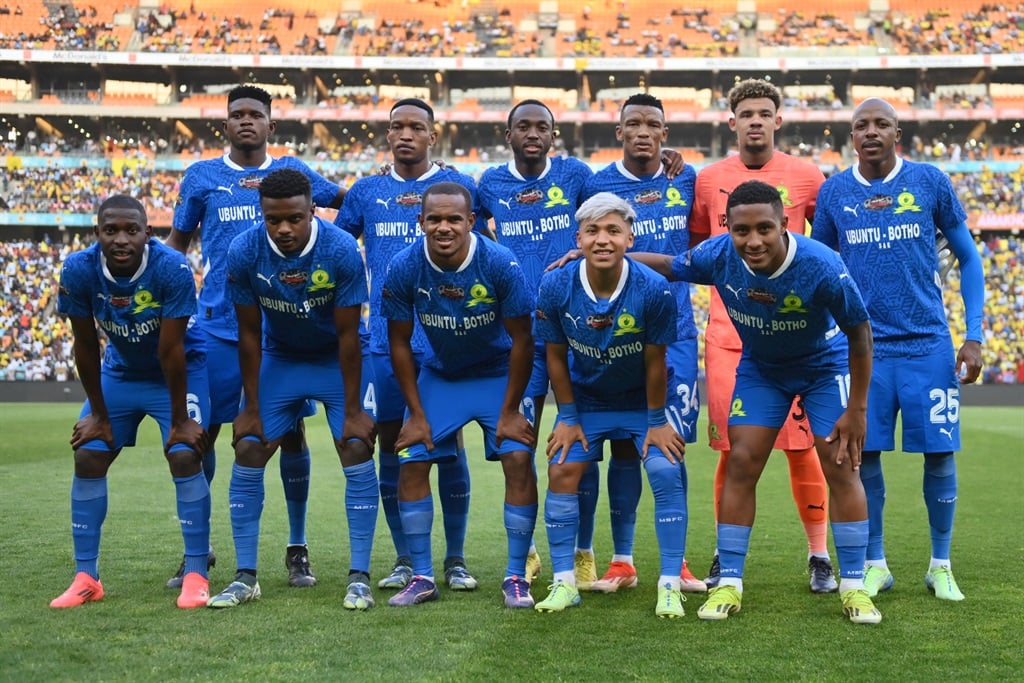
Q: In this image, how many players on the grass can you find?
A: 11